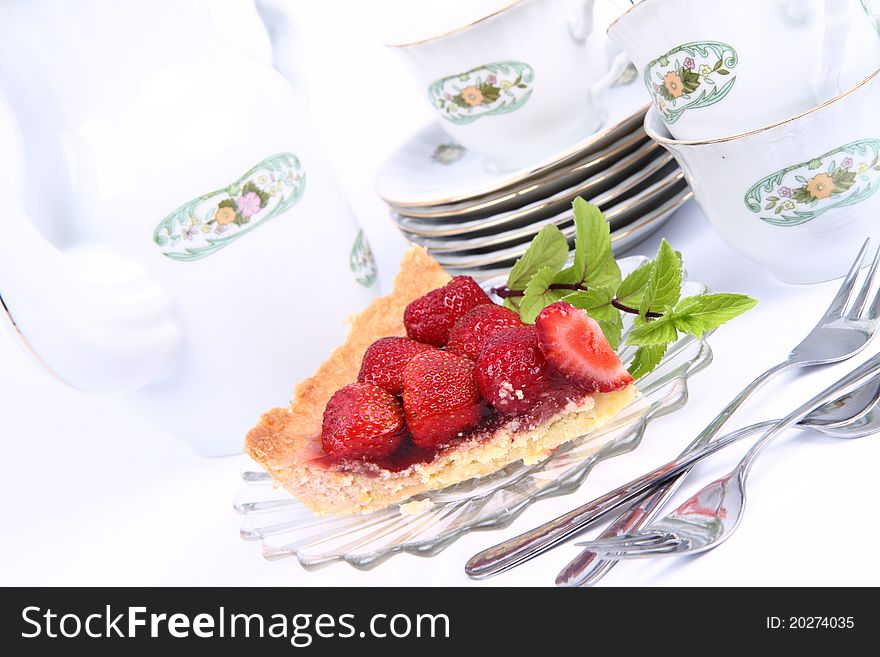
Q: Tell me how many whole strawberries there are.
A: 6